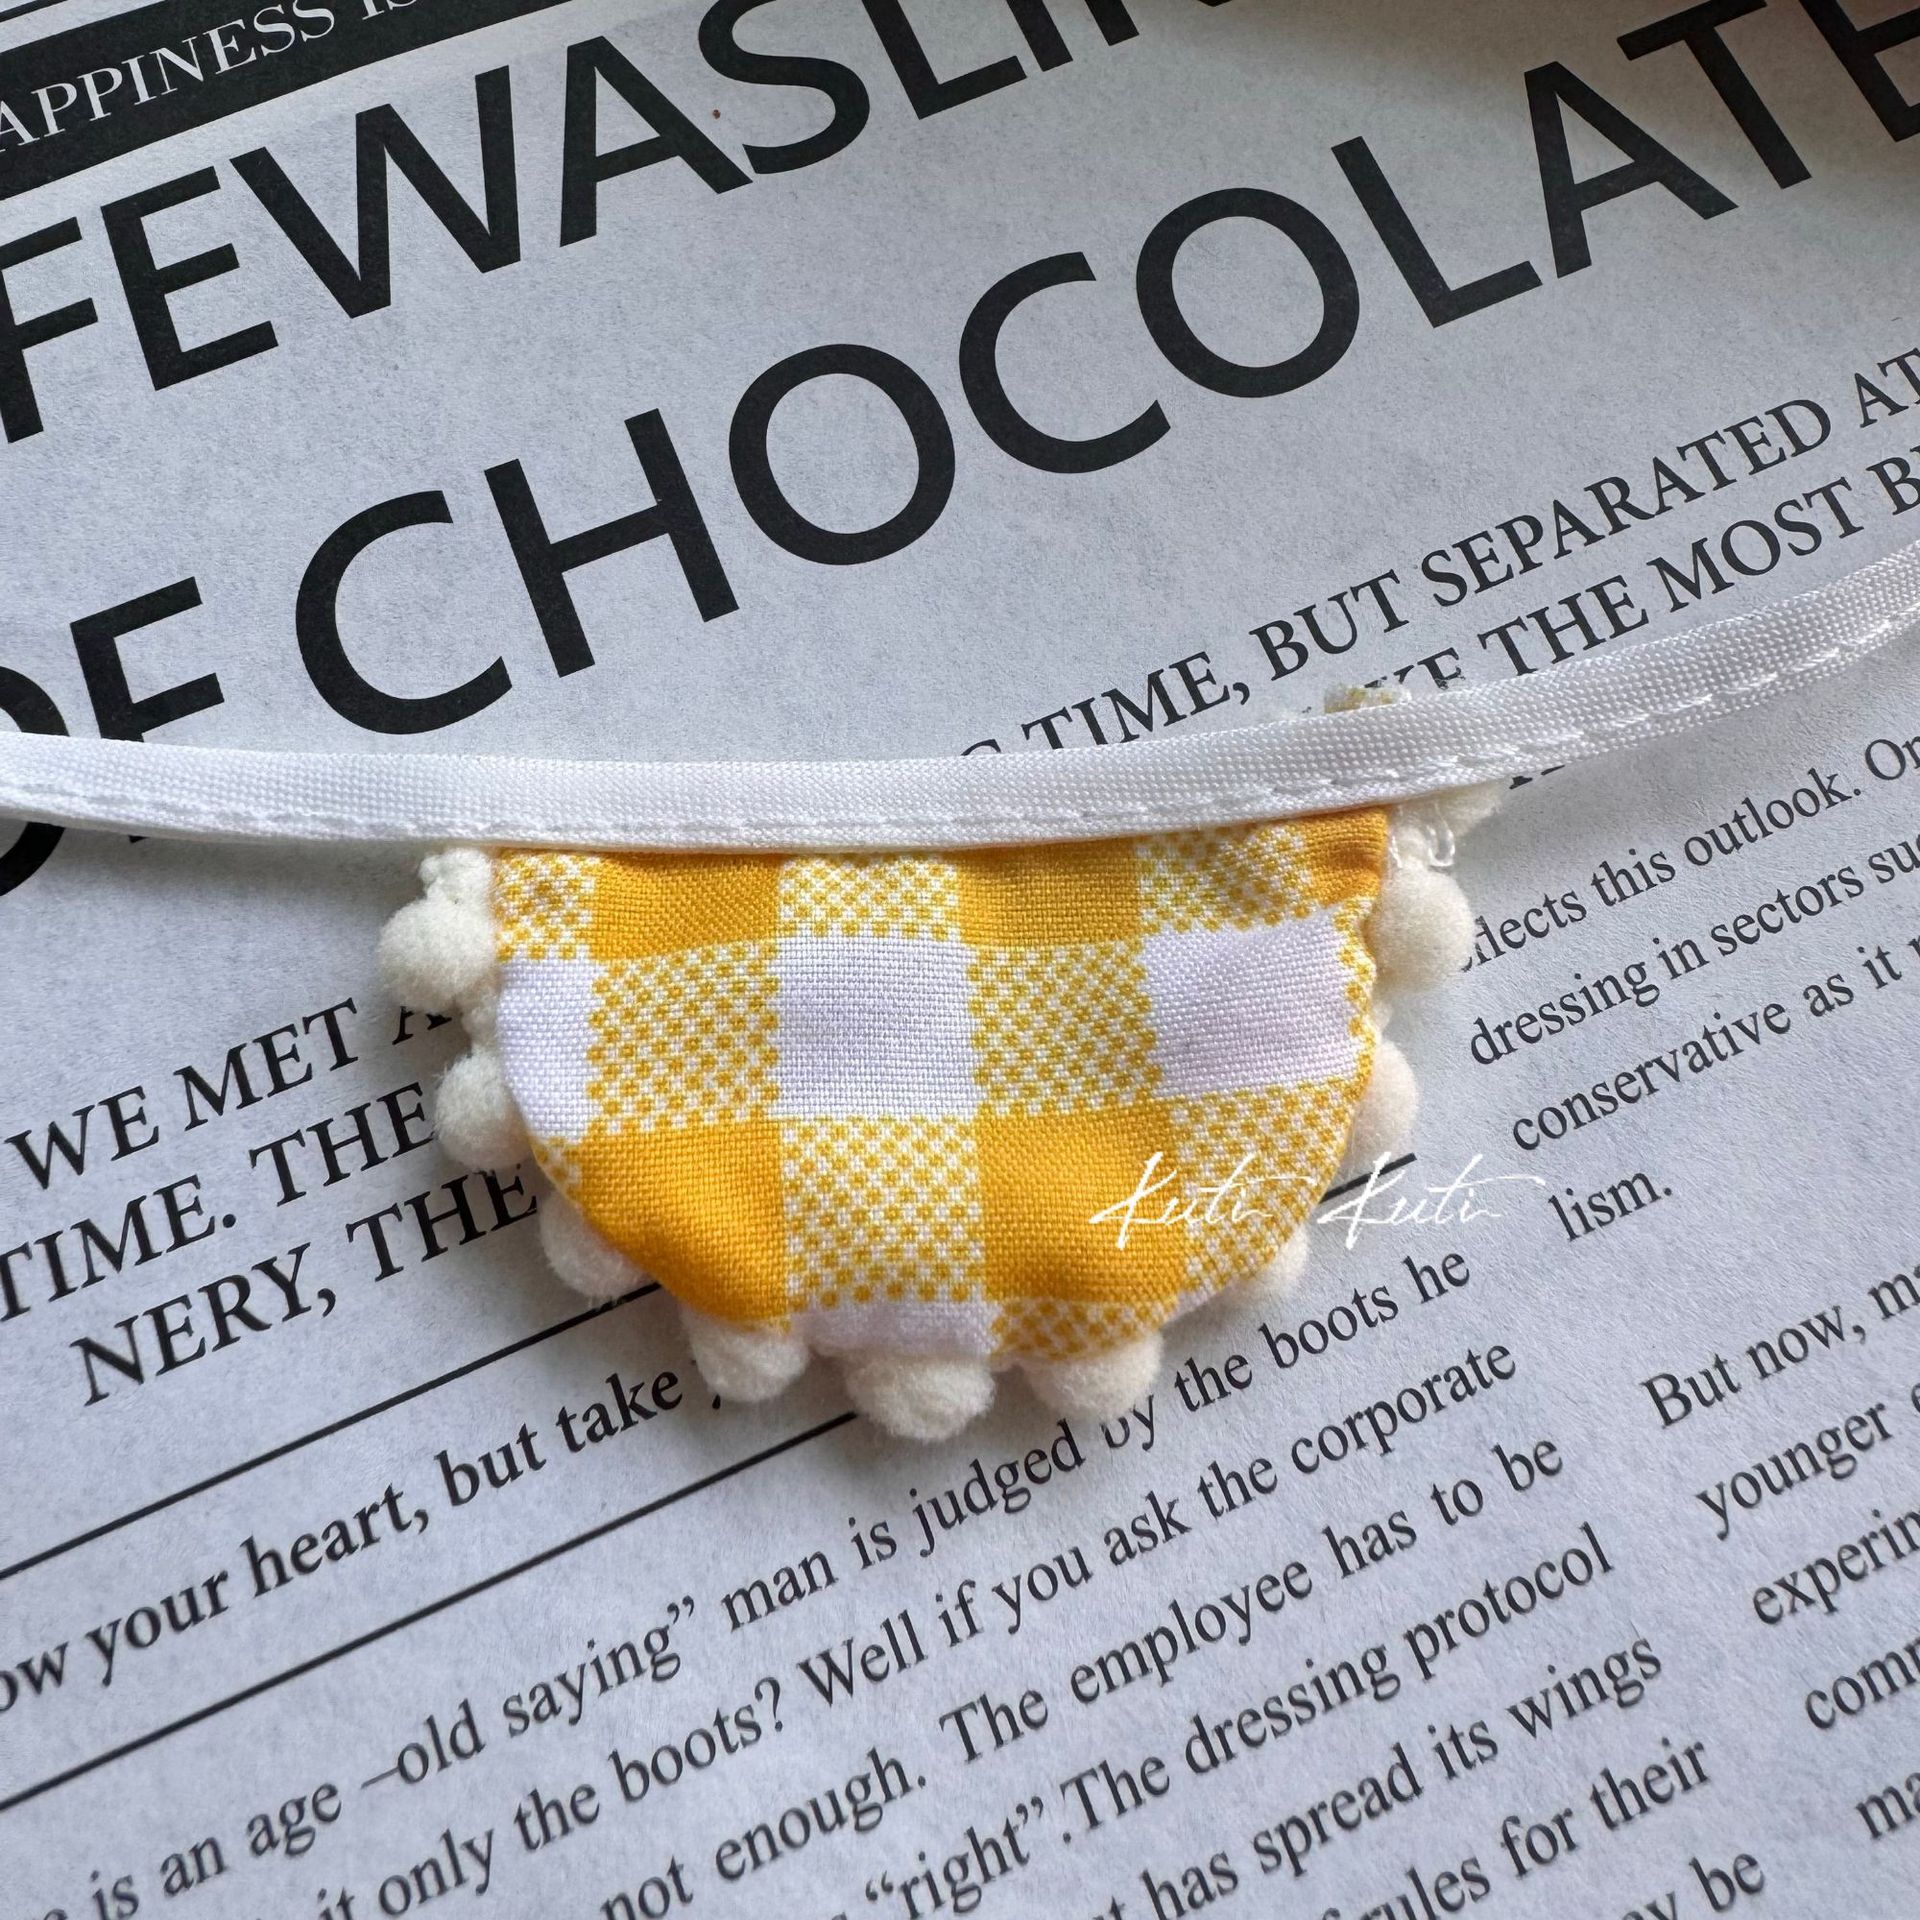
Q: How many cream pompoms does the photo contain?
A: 9